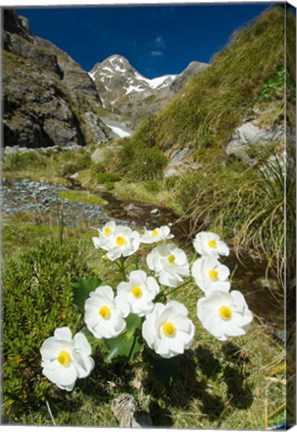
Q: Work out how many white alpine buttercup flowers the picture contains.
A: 11